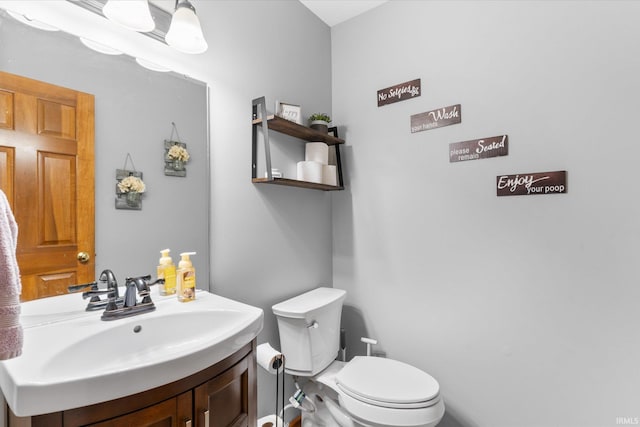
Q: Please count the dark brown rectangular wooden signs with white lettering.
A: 4